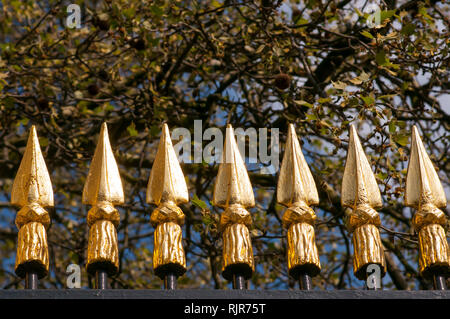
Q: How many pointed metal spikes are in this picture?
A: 7